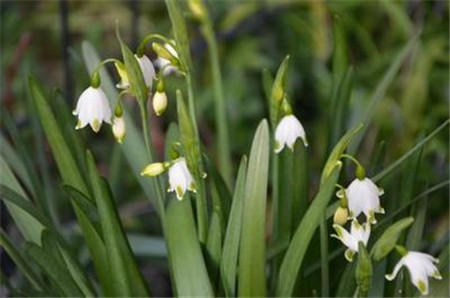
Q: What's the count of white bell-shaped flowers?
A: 8